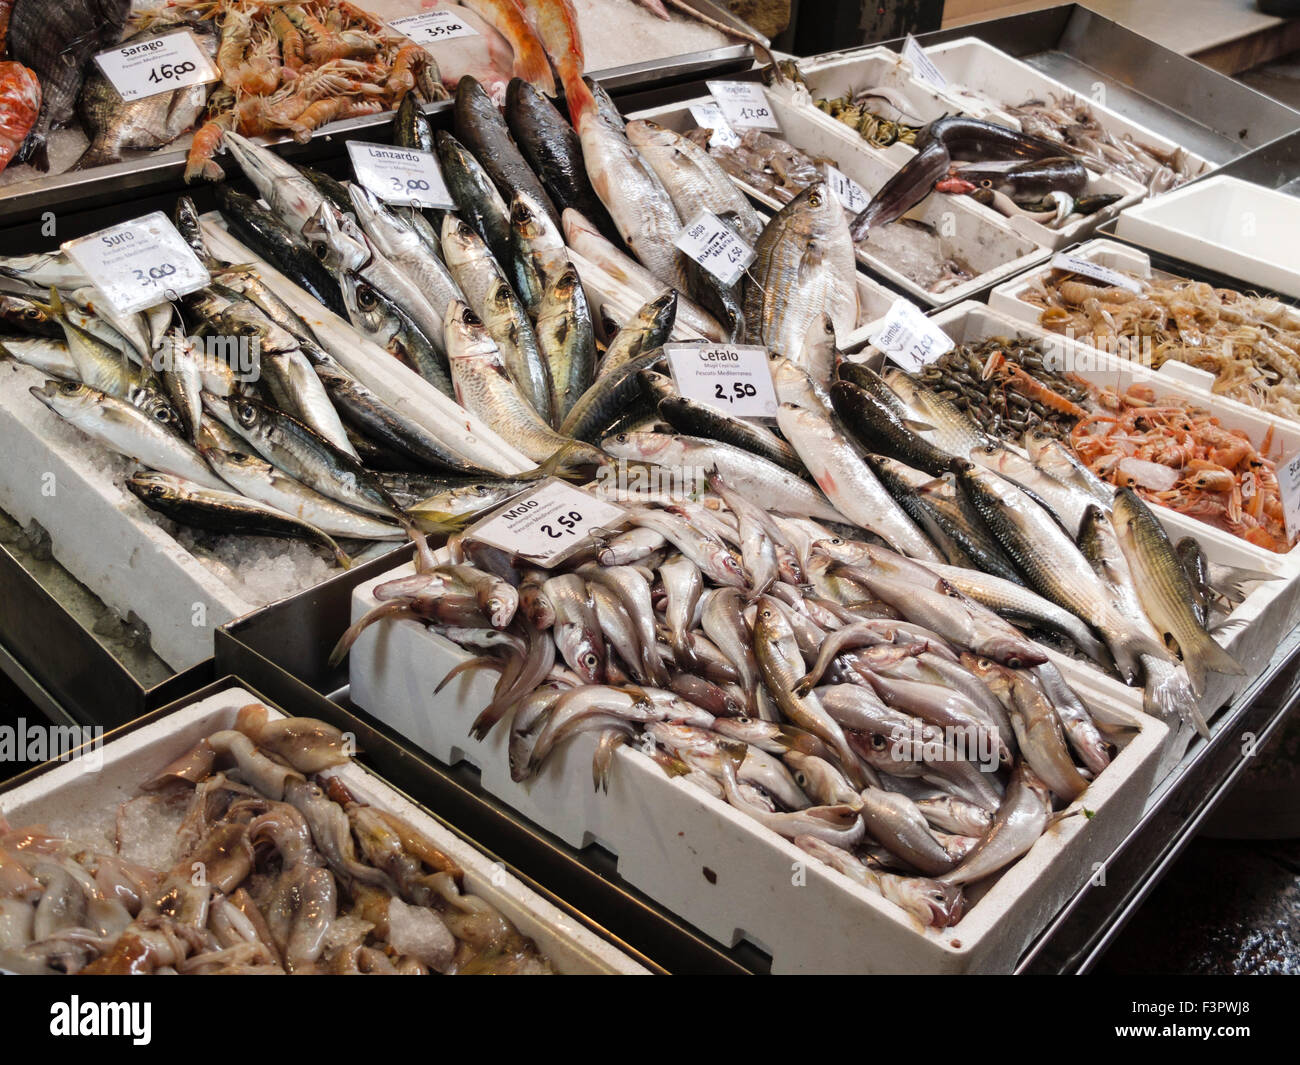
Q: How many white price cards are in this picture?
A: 14